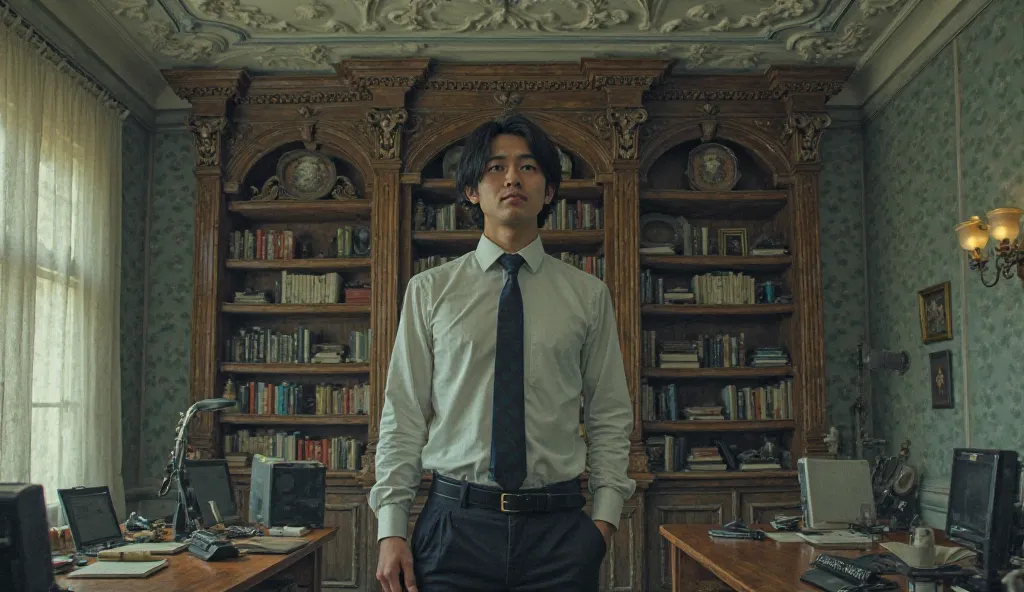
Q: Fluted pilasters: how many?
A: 4